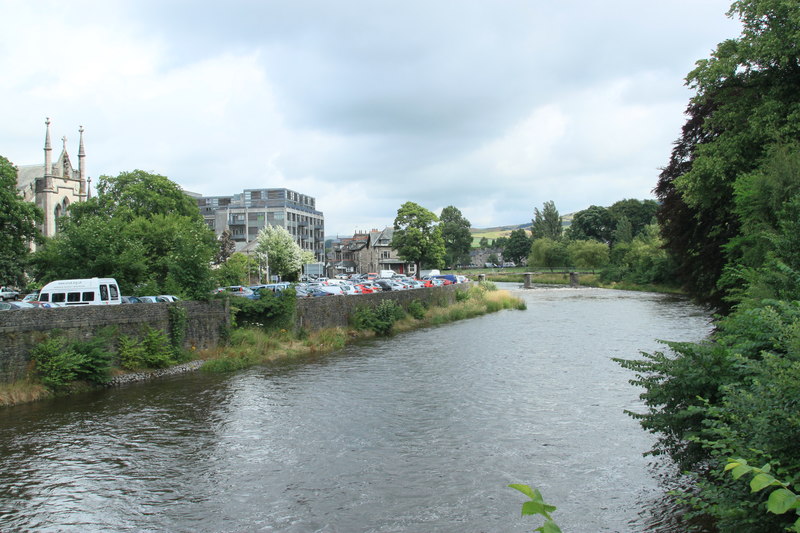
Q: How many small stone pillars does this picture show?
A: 3